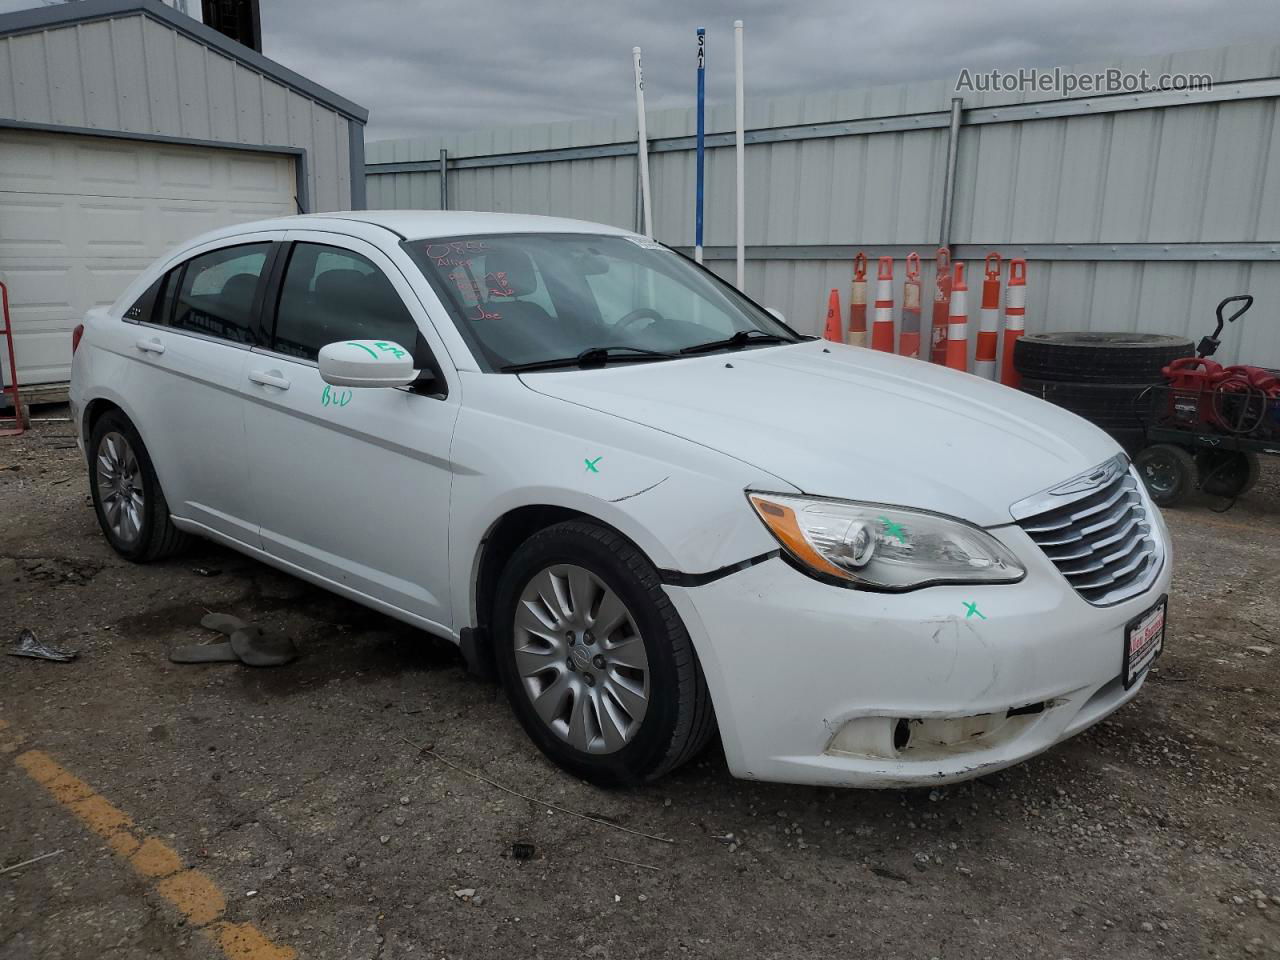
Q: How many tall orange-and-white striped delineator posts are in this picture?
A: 7